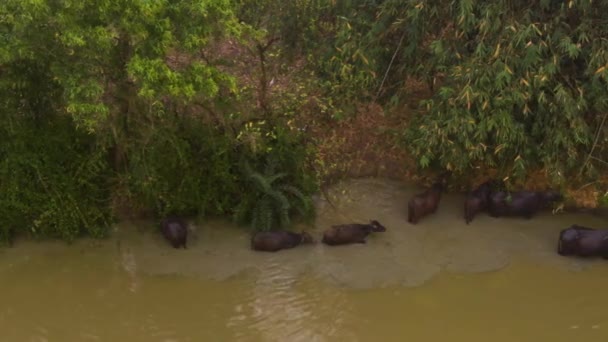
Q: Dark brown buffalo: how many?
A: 7